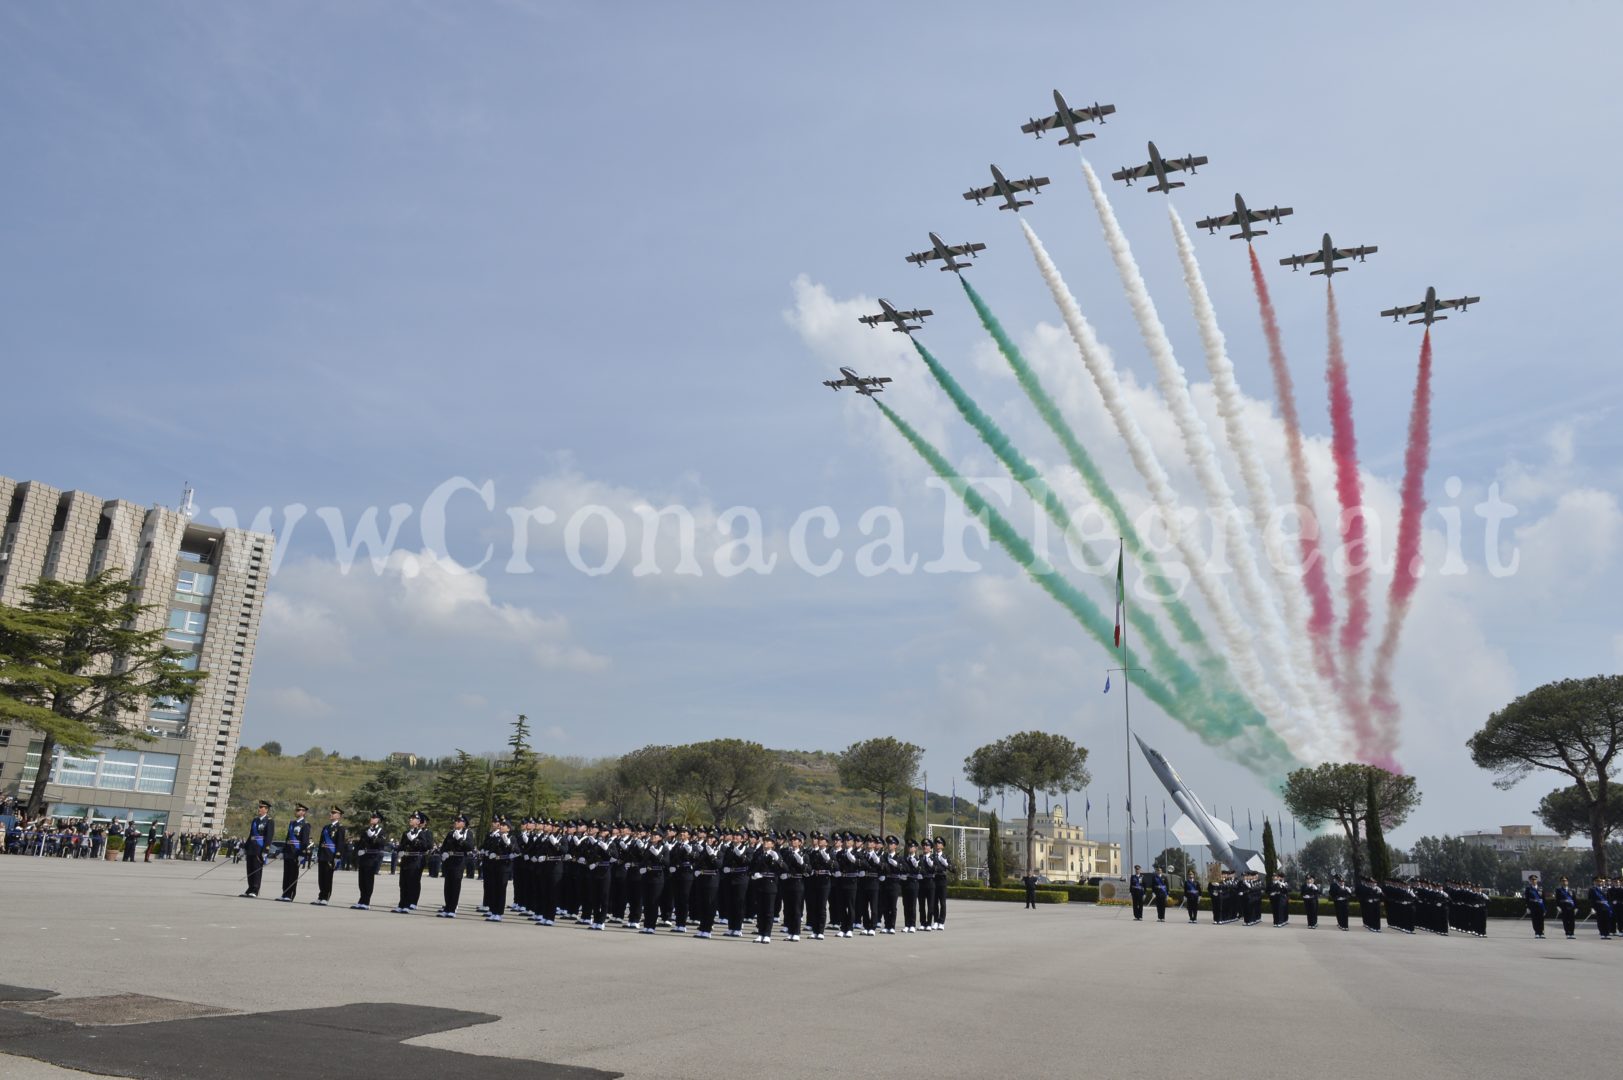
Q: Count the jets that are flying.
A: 9